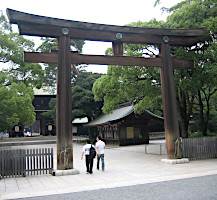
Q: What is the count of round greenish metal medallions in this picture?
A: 3